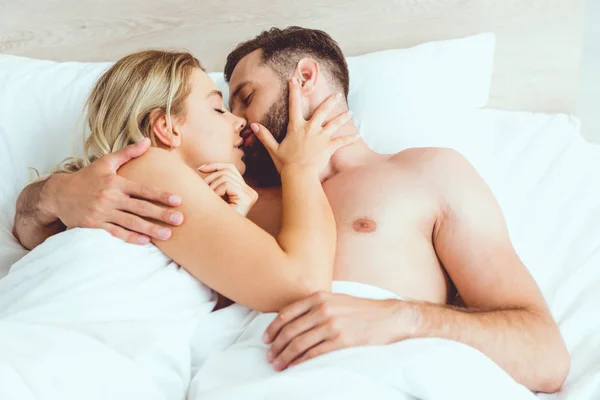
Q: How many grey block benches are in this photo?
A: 0